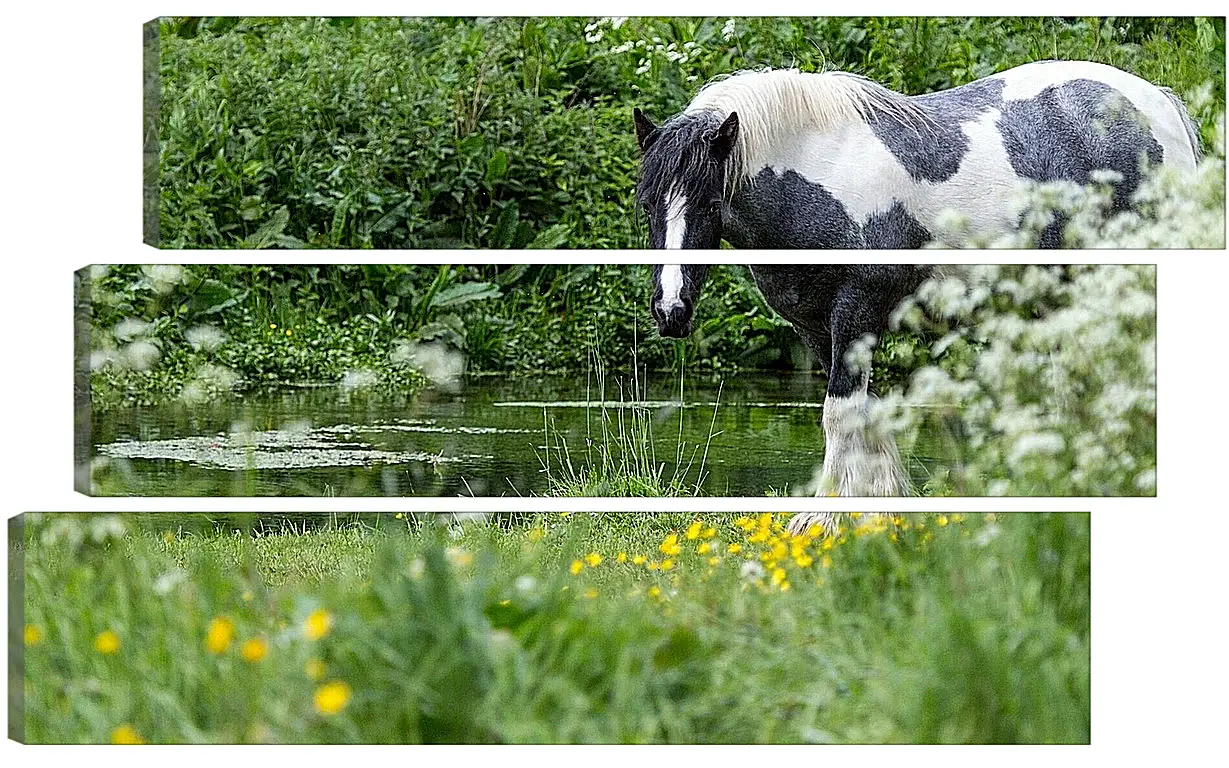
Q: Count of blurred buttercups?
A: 8